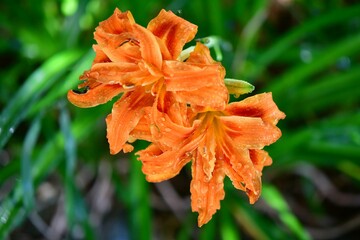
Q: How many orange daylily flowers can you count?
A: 2